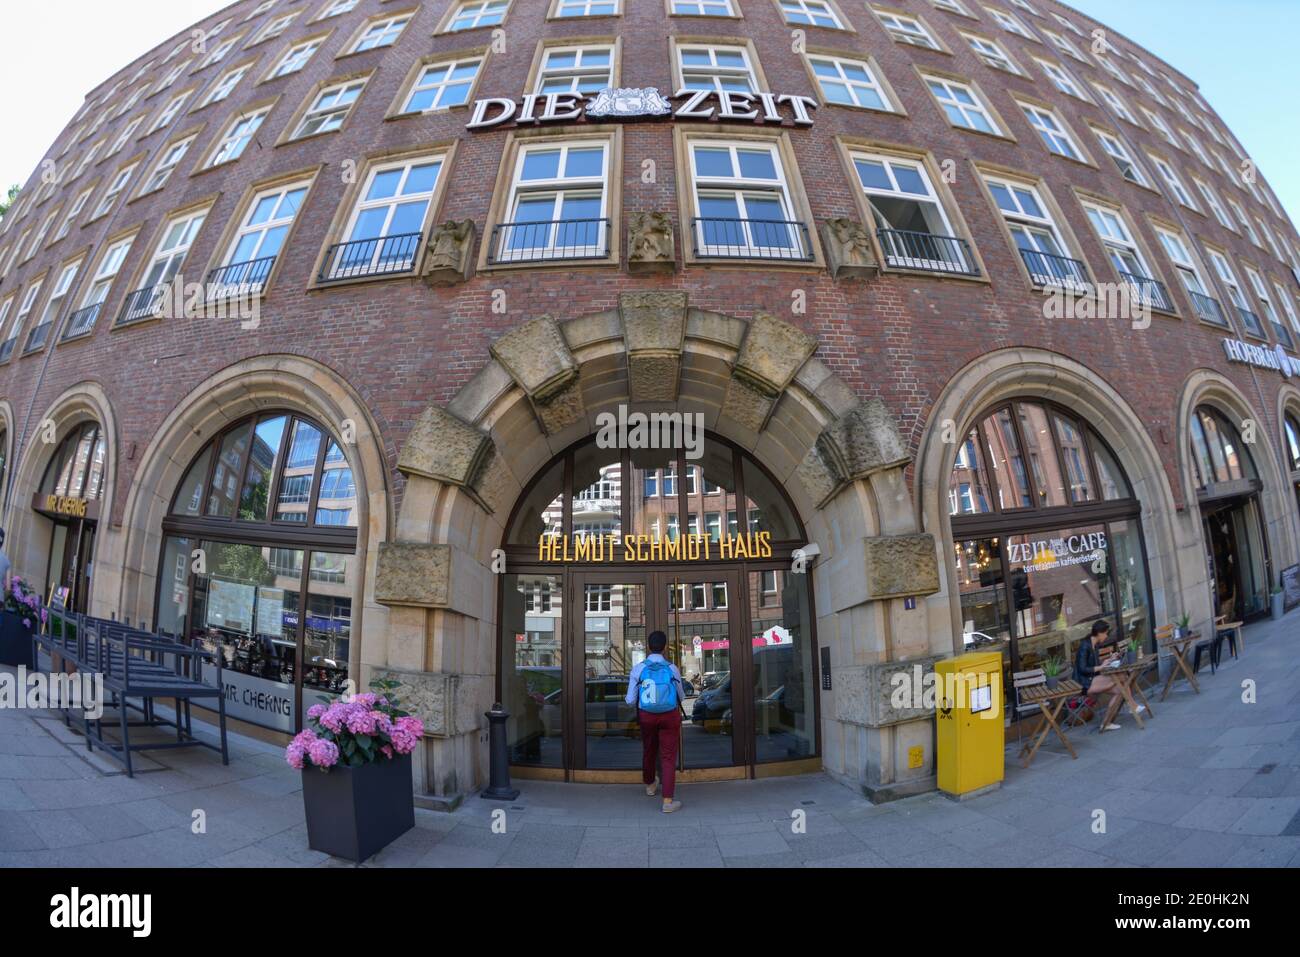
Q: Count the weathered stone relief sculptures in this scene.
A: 3